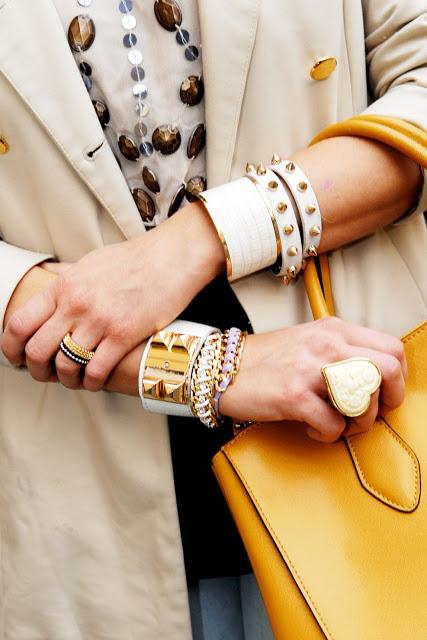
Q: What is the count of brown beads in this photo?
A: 11